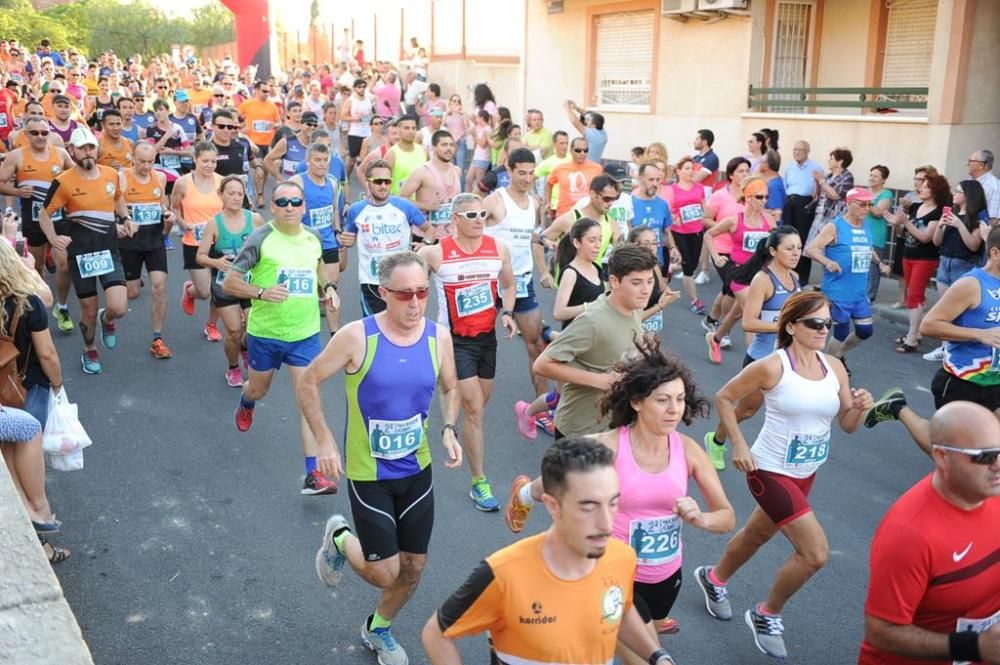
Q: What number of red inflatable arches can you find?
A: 1